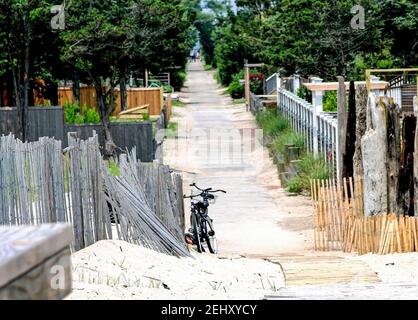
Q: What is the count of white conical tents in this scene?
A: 0